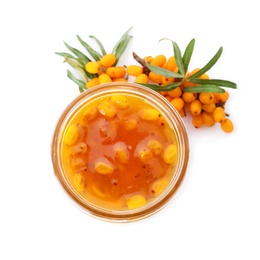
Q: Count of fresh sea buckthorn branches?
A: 2